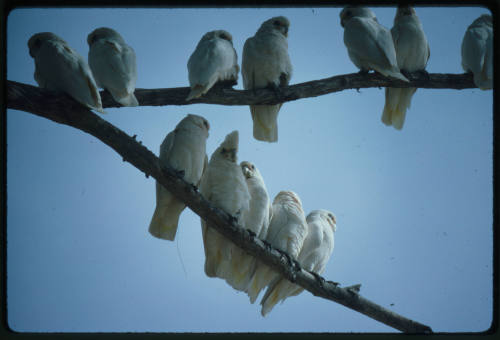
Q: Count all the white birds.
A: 12